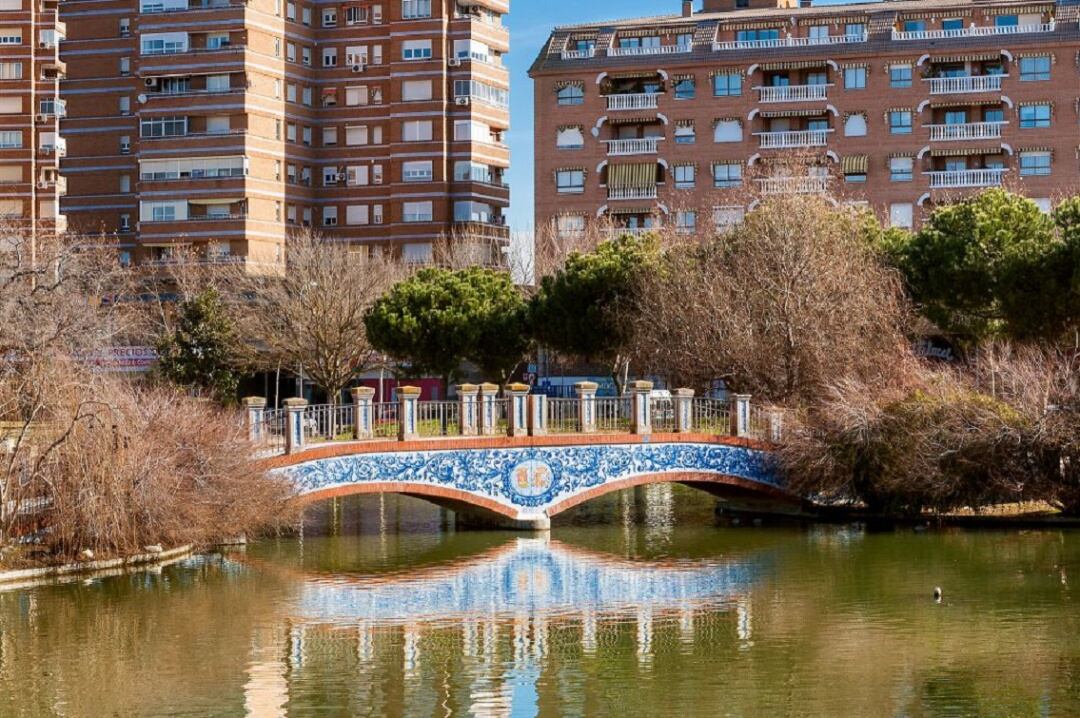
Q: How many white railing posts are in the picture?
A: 13